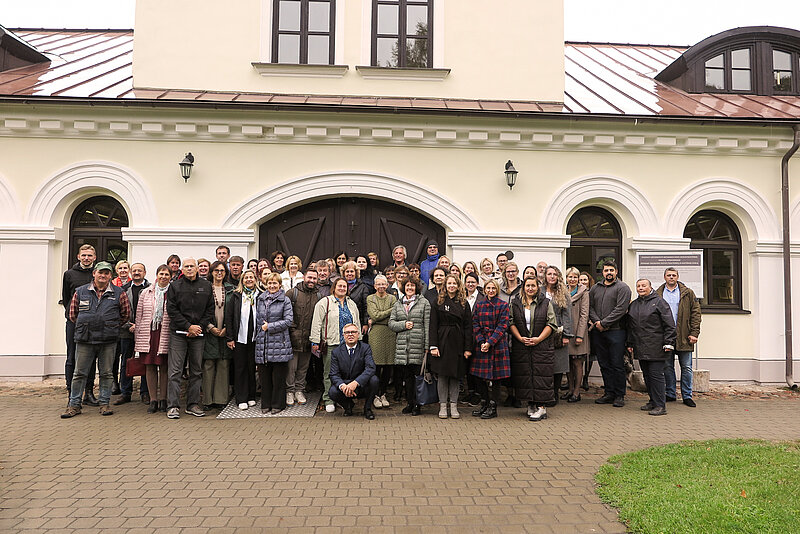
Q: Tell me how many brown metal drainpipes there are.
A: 1